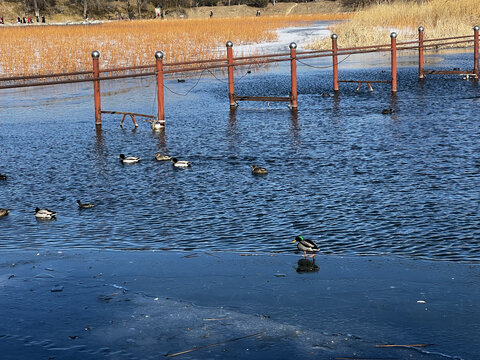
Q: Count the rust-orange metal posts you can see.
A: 8